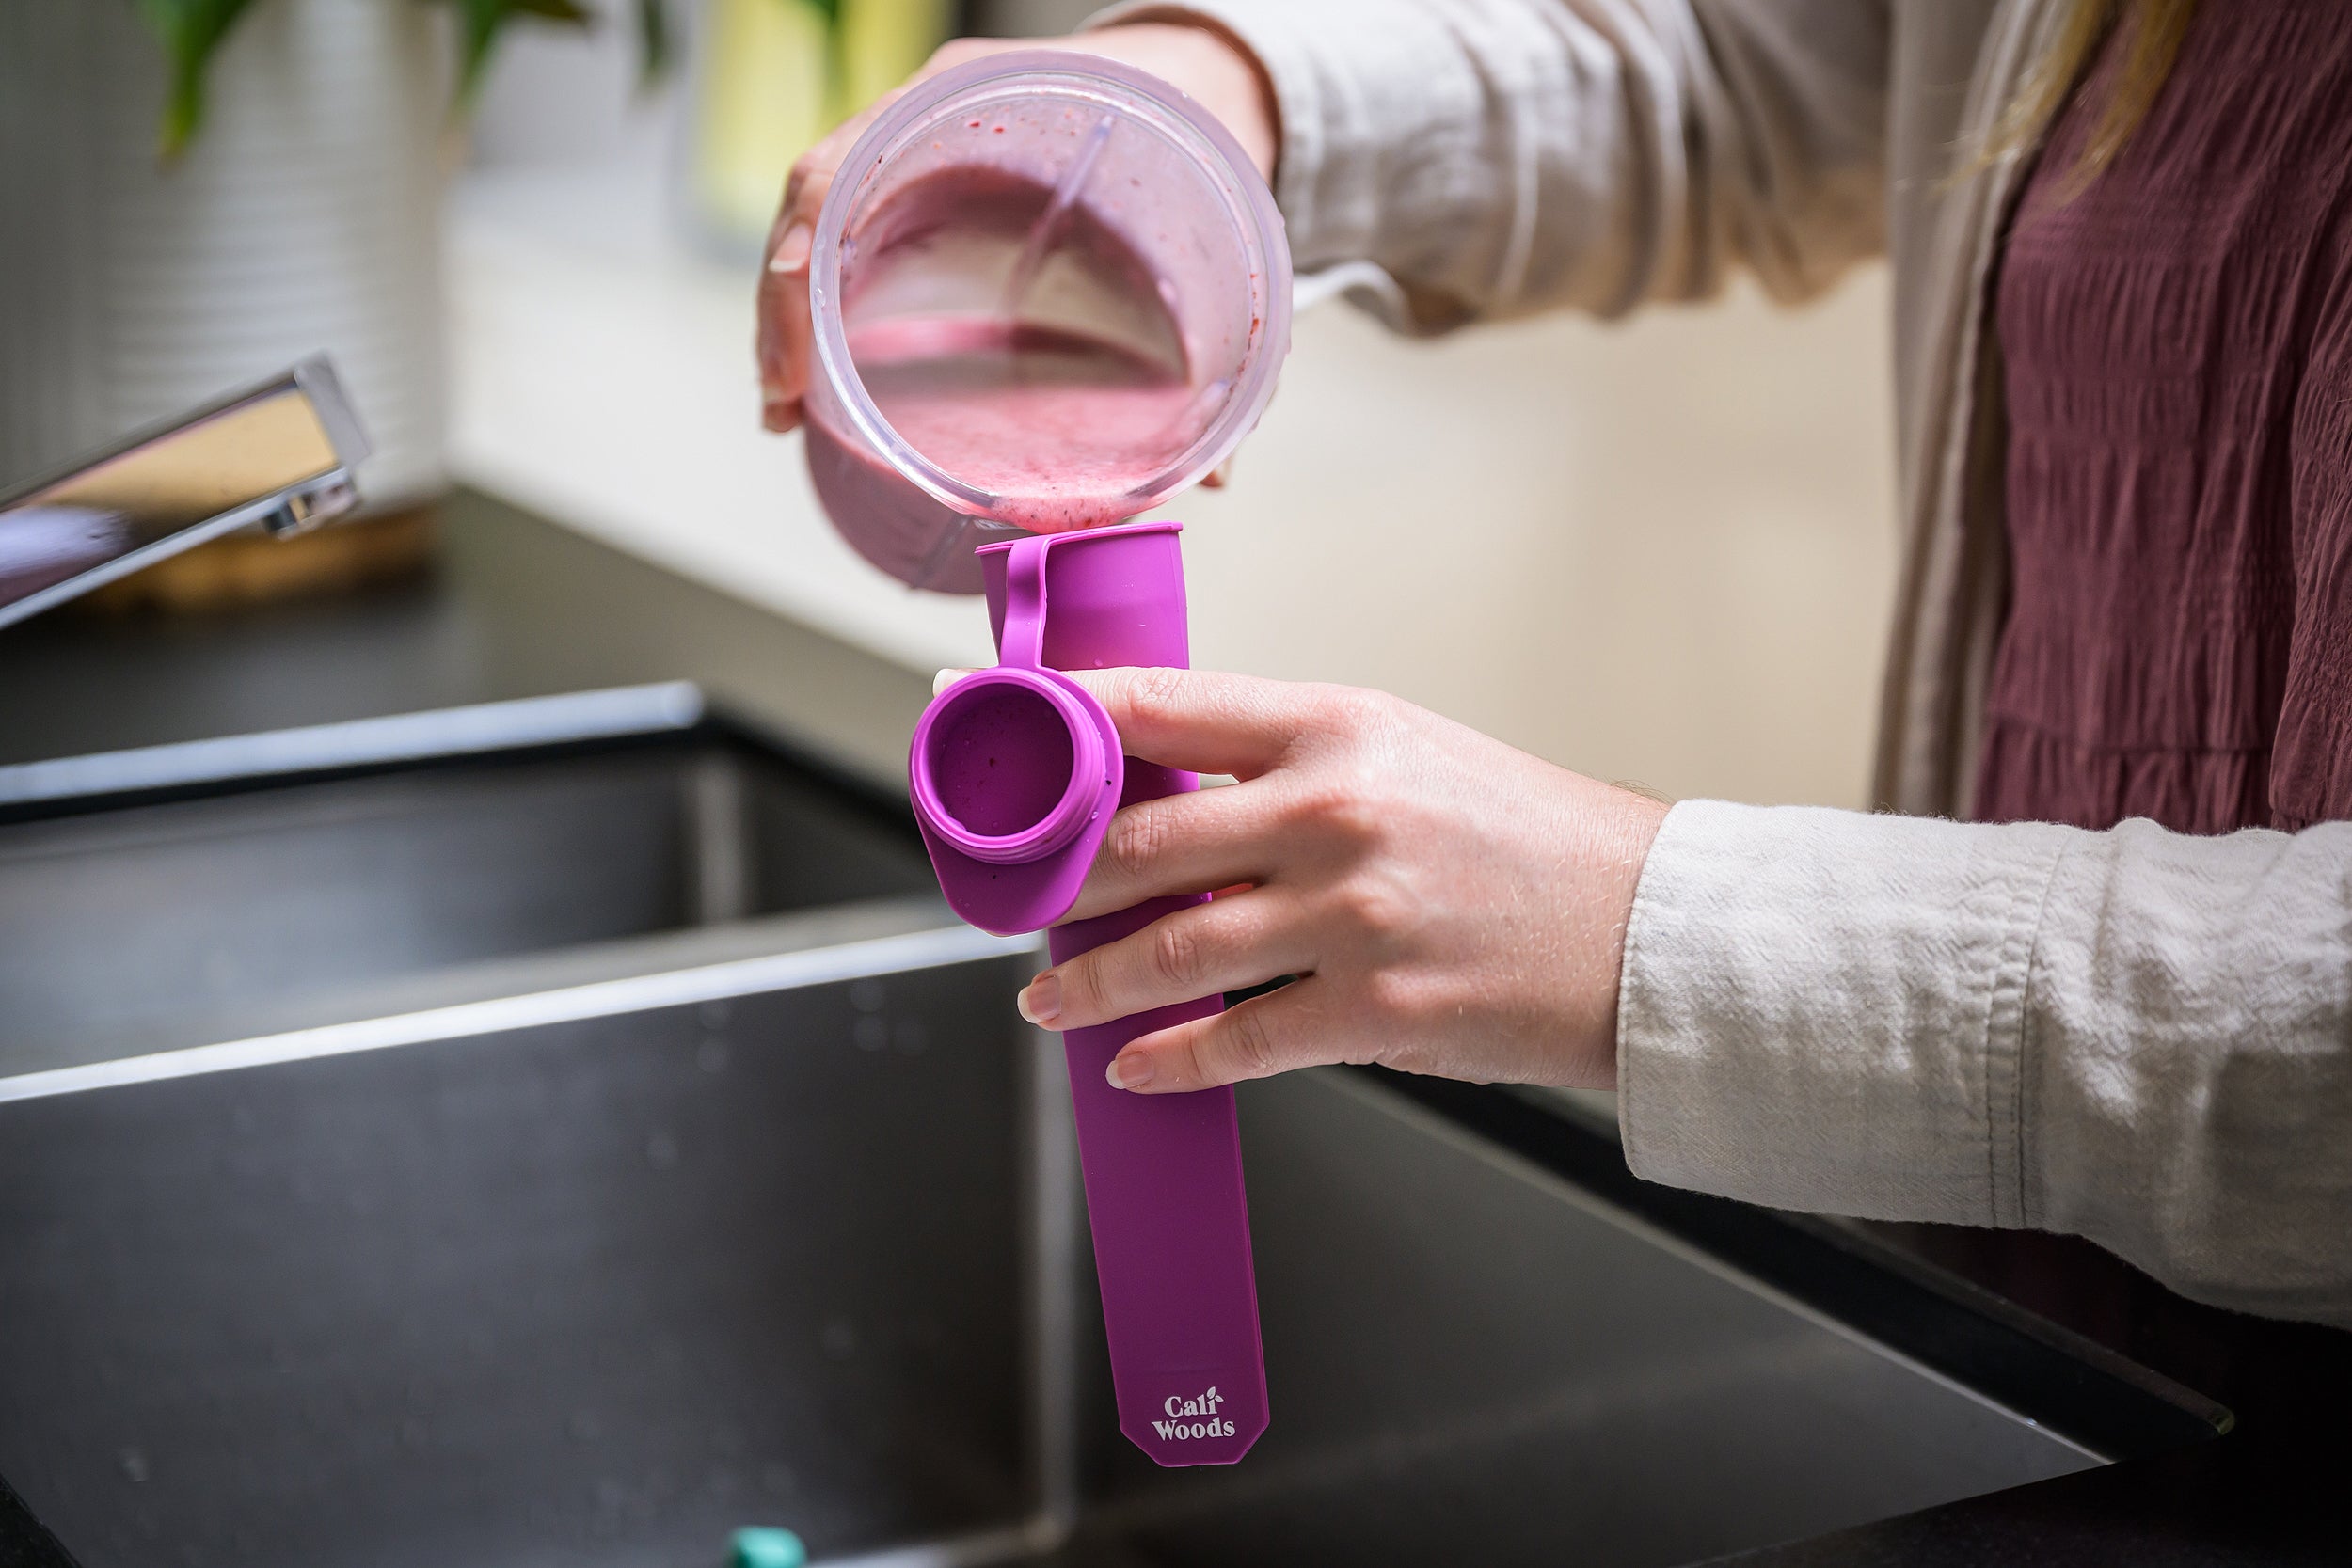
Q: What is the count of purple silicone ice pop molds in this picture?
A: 1